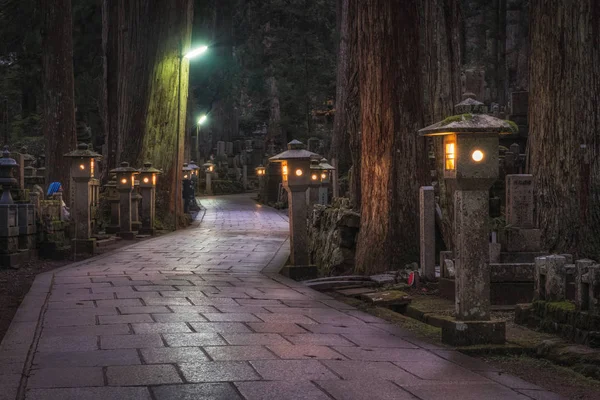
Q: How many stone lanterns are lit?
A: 11